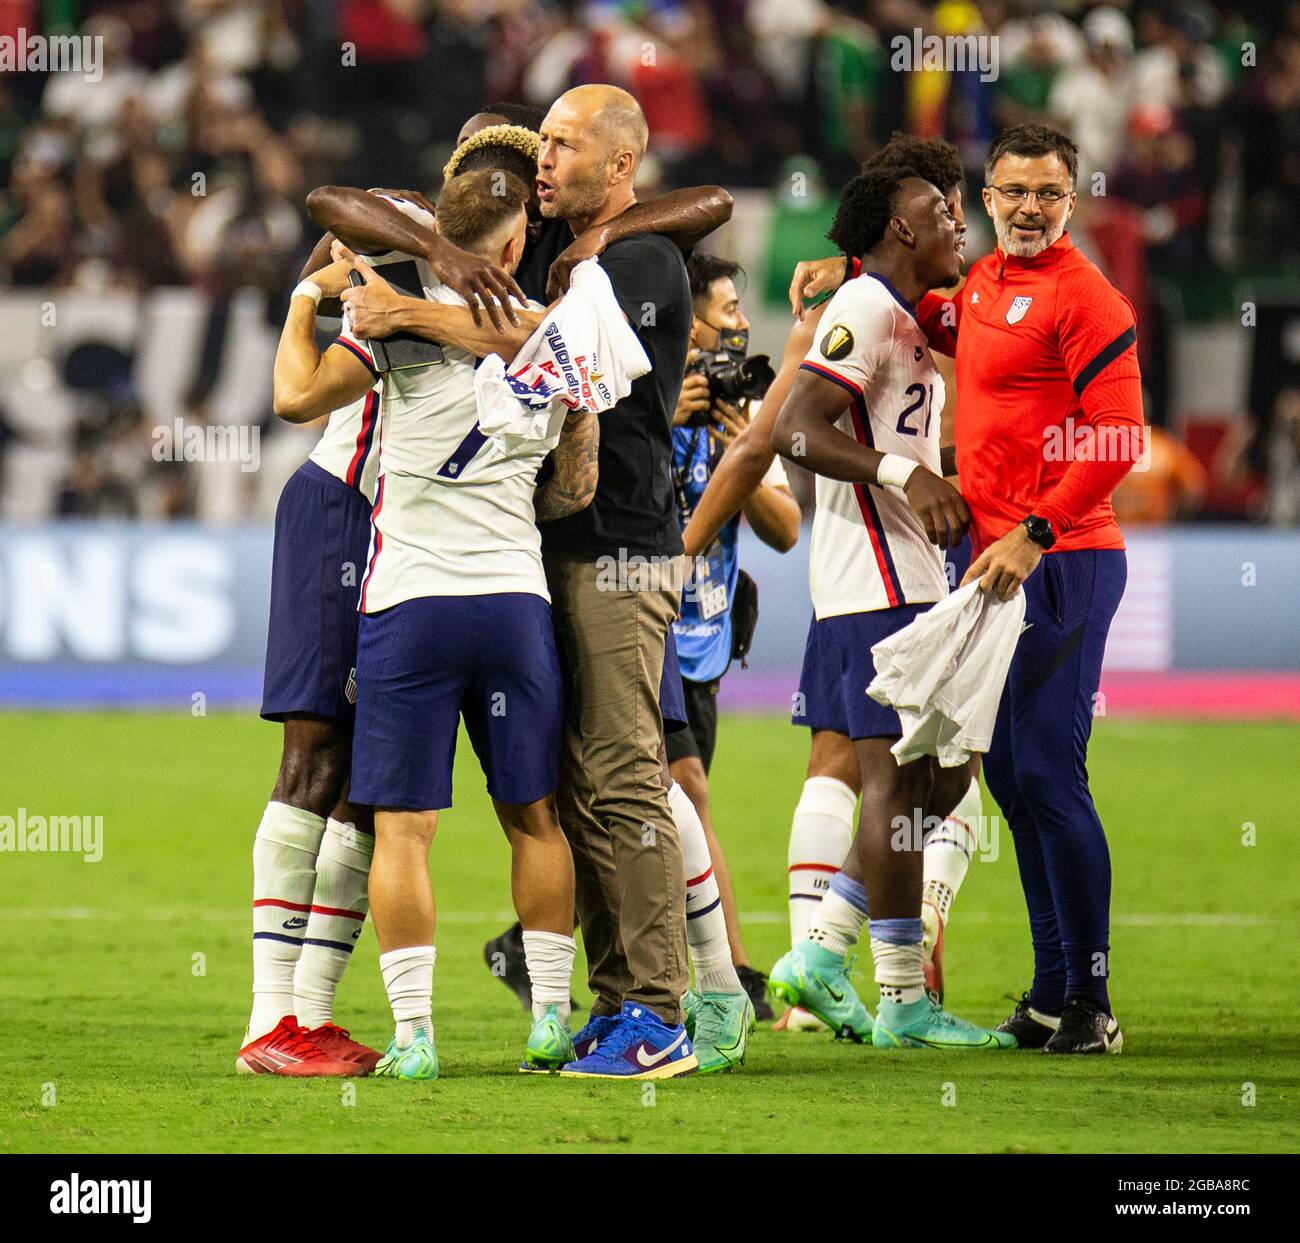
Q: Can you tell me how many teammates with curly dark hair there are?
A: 2